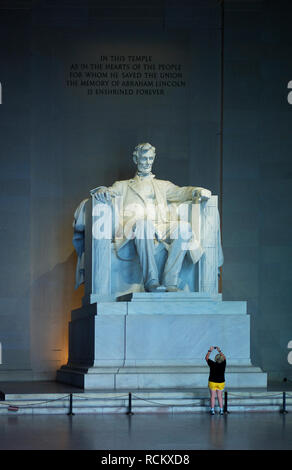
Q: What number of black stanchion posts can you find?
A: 4